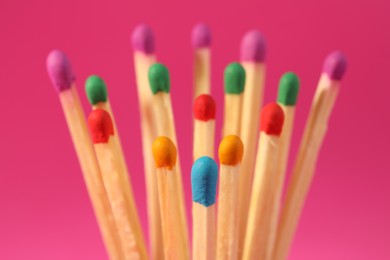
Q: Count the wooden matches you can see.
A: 15